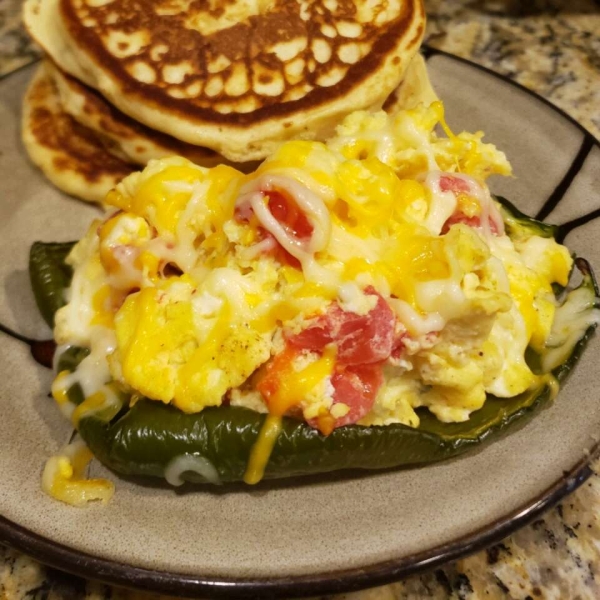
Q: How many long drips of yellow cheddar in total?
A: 1